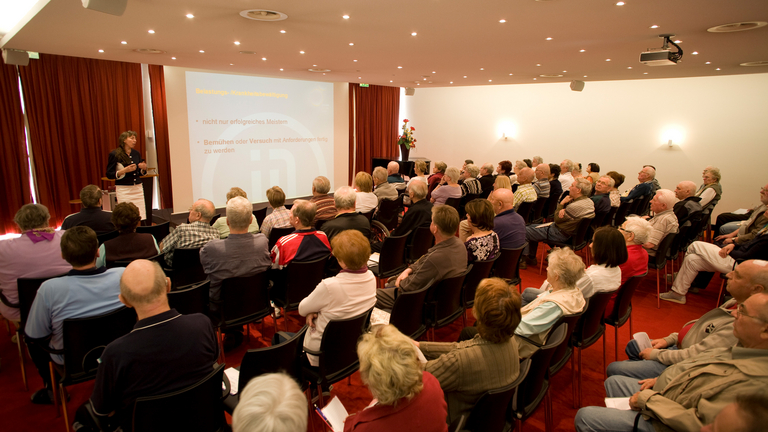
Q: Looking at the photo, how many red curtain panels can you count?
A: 4